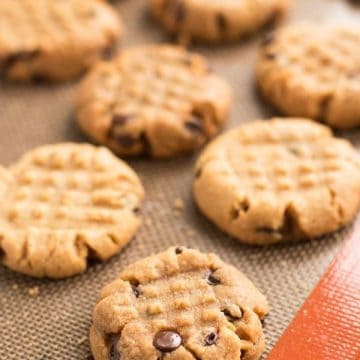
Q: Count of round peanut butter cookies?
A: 7